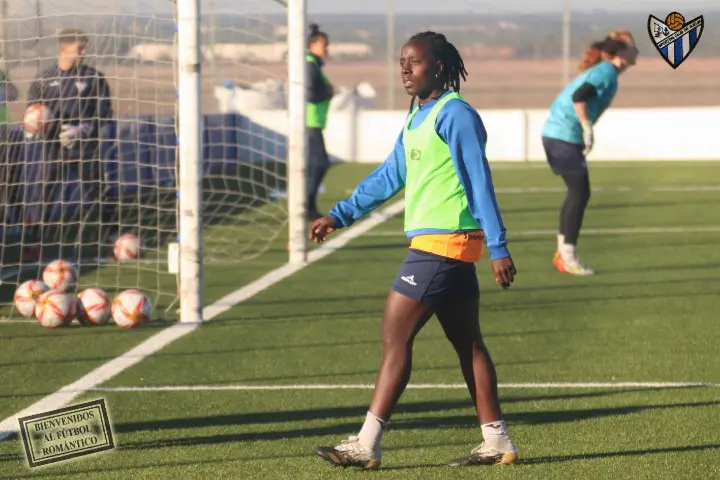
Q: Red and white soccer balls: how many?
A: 7